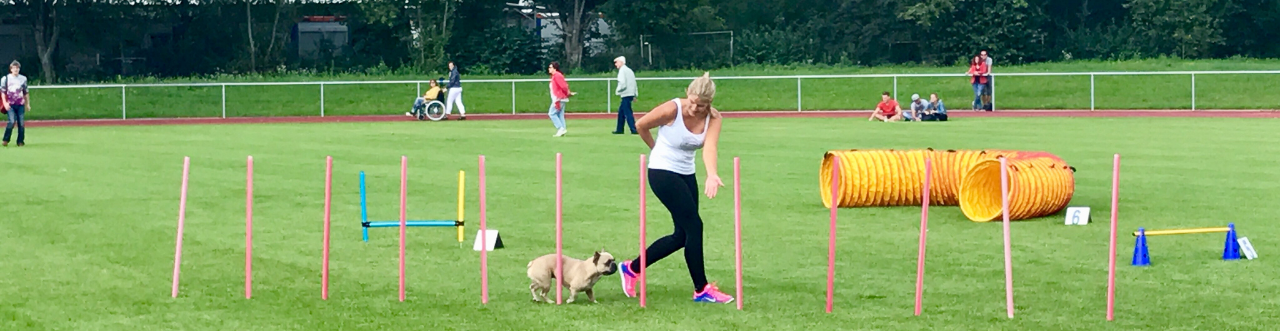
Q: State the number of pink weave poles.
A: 12